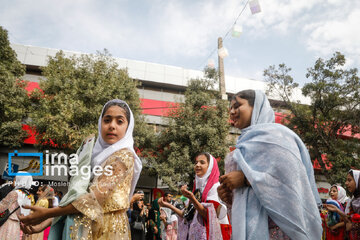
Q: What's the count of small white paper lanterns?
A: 4